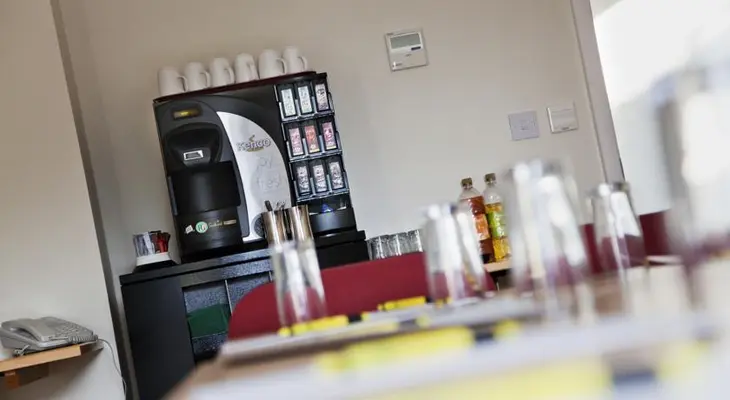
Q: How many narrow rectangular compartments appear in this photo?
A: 9